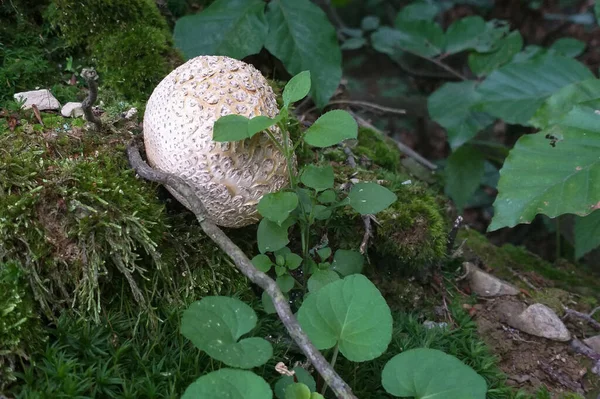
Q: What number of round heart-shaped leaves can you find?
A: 4